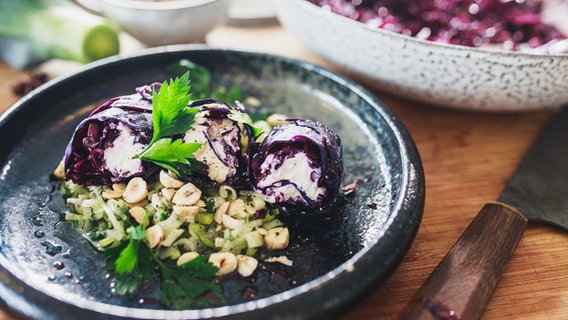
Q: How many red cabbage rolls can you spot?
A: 3